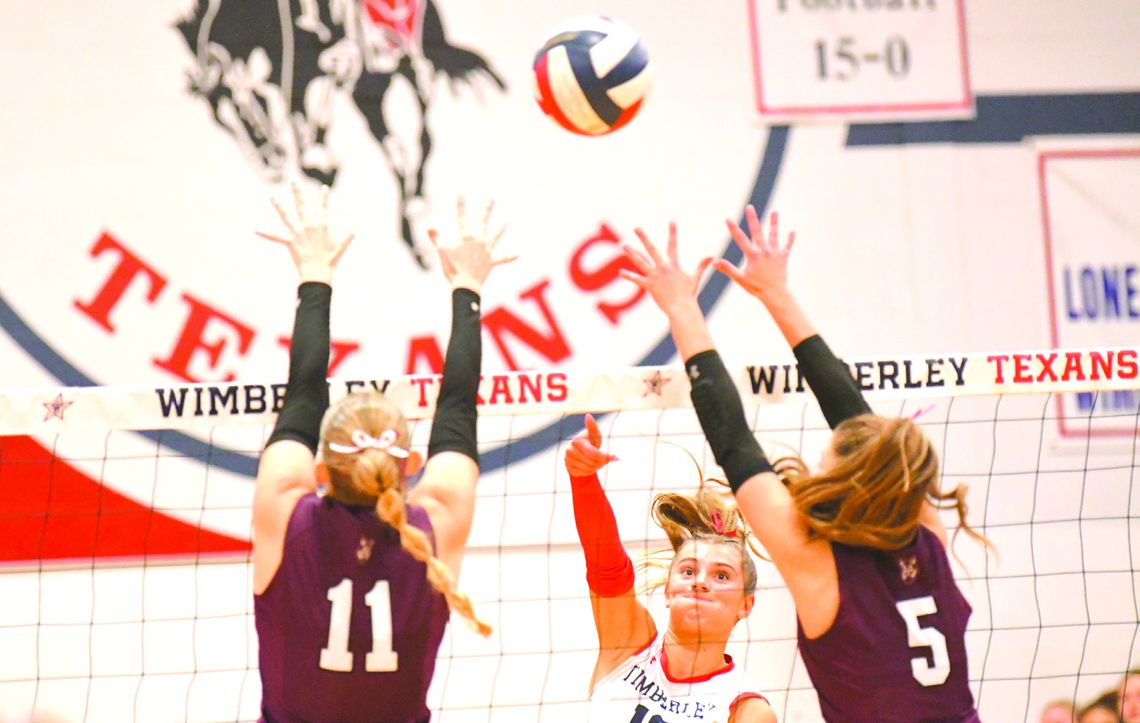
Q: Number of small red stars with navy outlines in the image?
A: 2